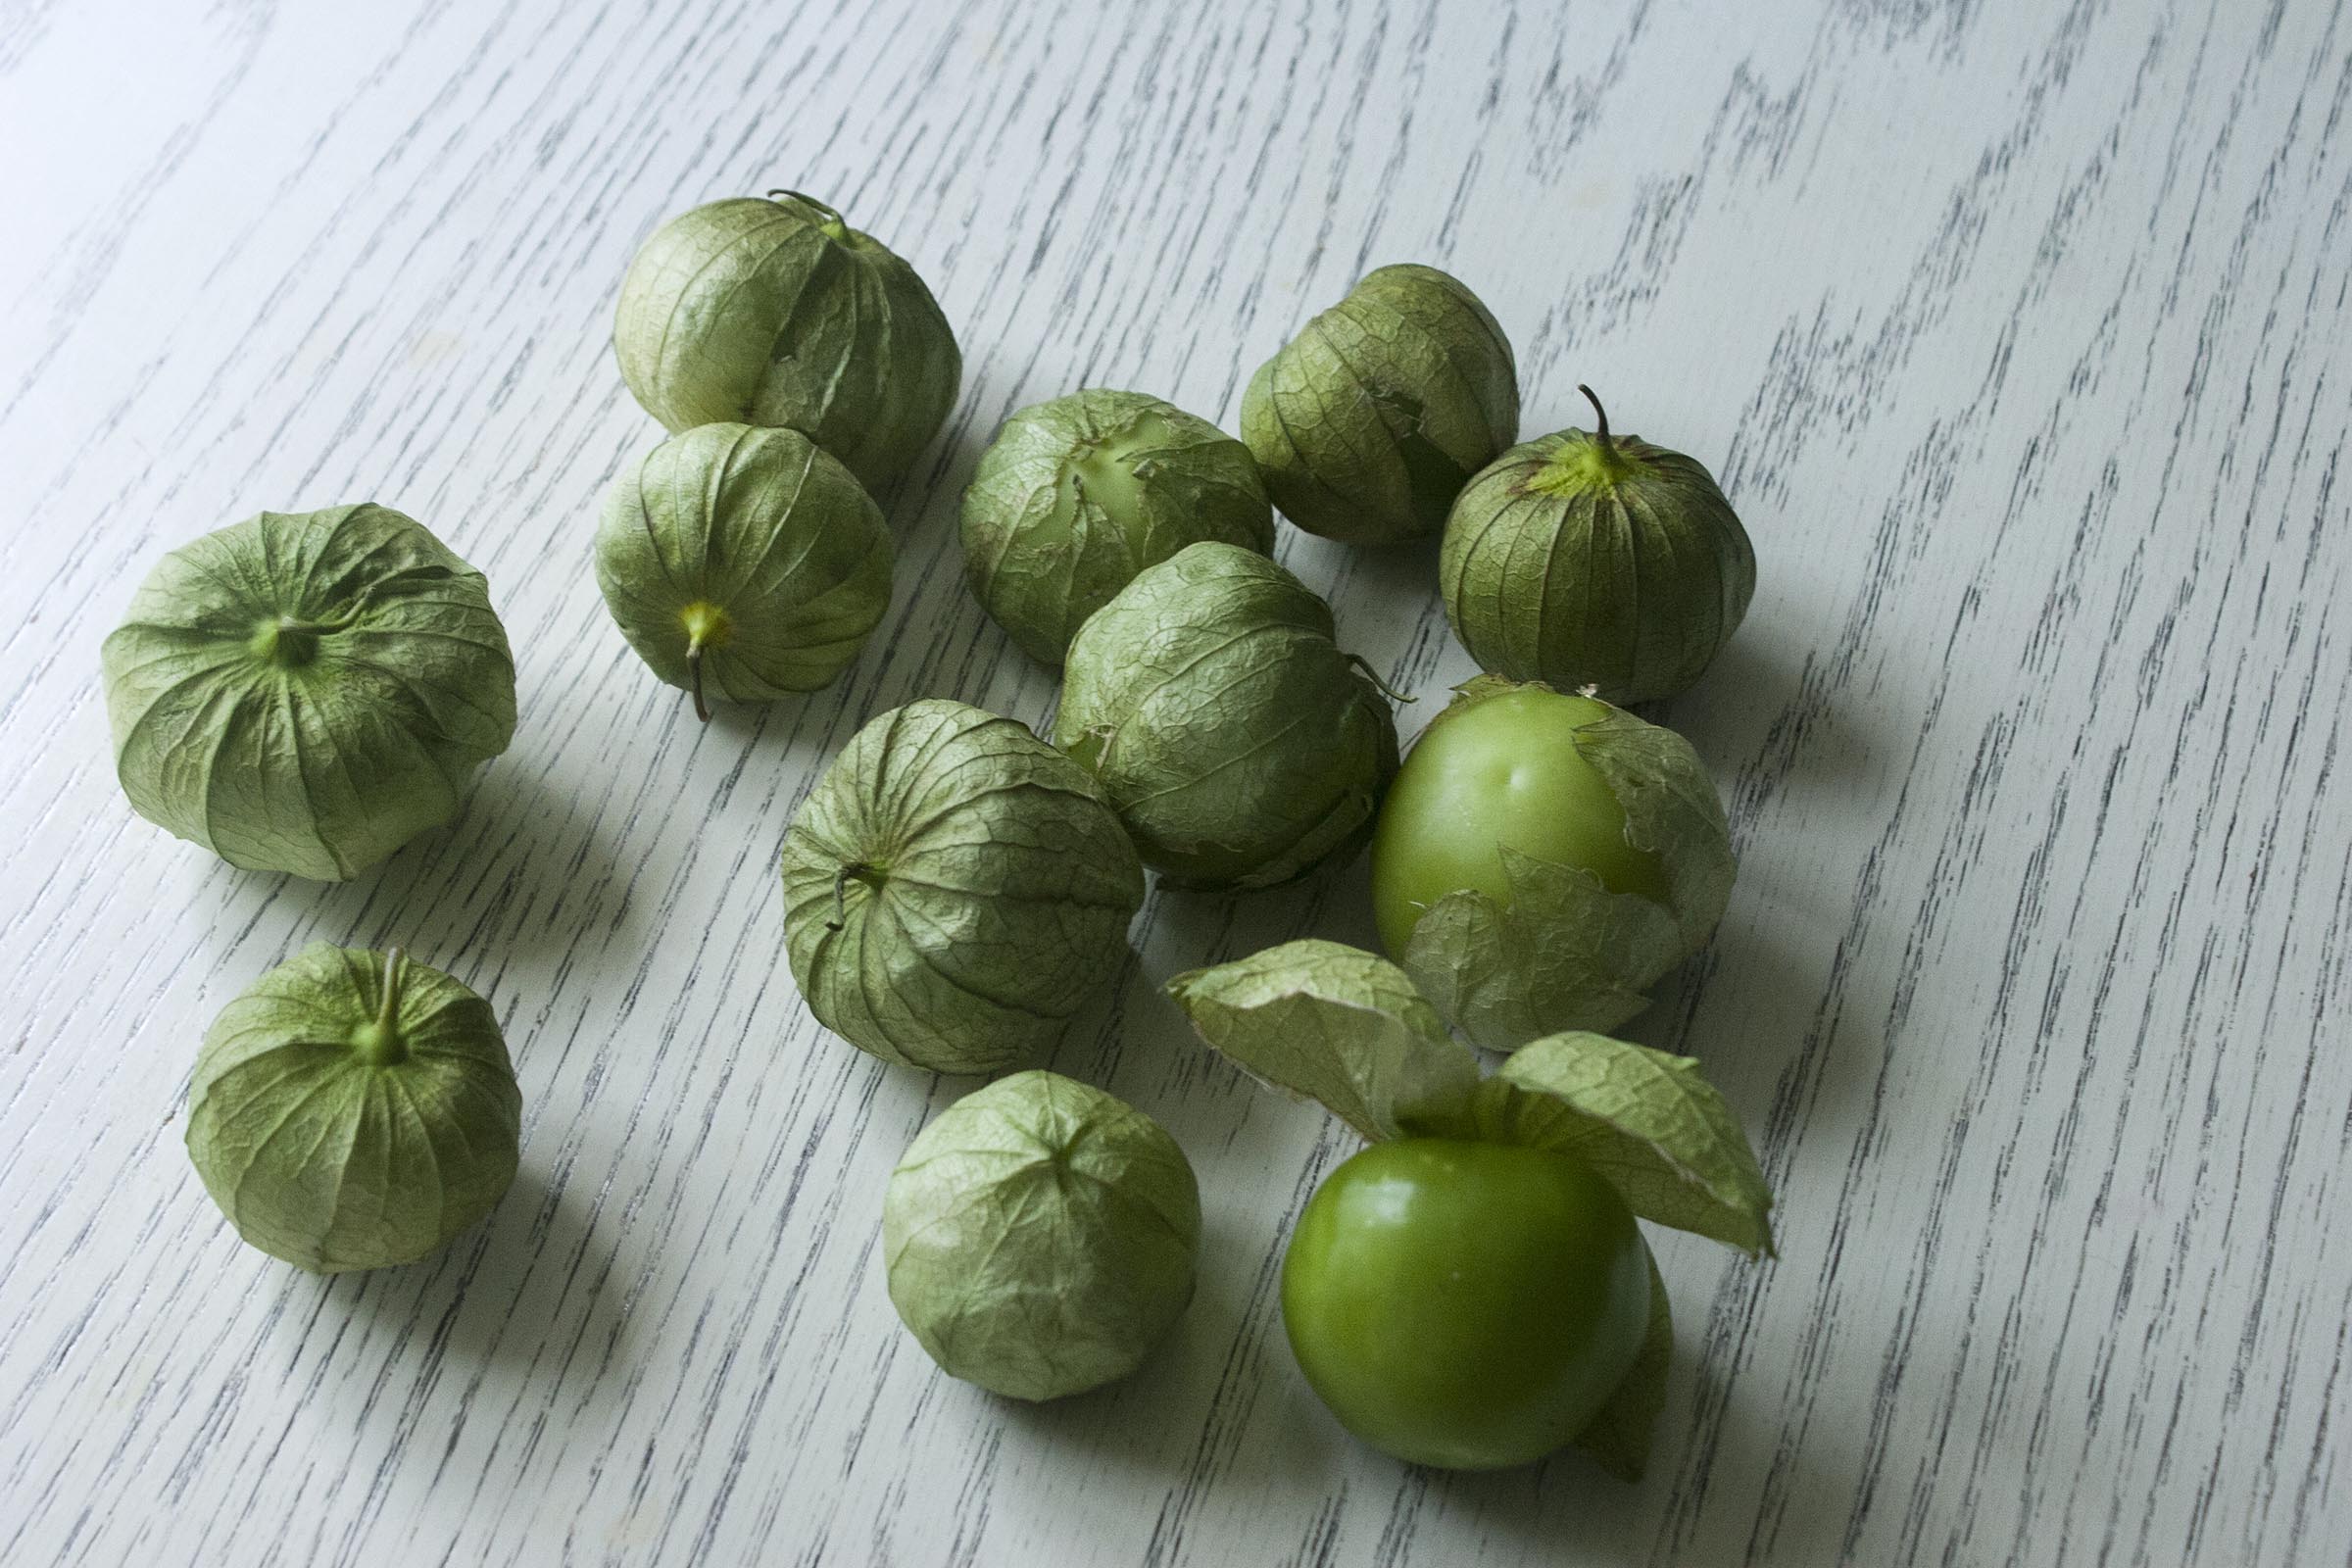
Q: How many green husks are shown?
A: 12